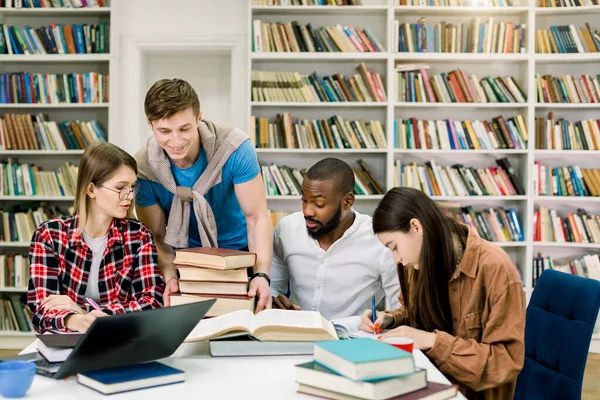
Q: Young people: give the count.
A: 4